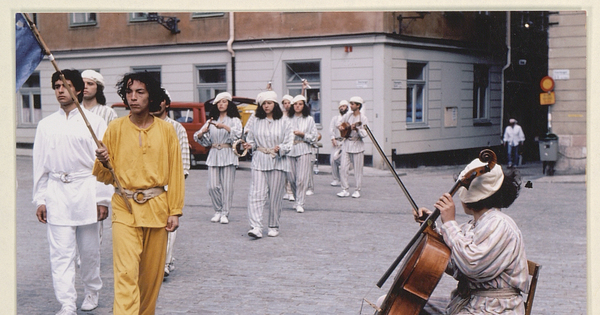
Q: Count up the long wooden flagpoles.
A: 1